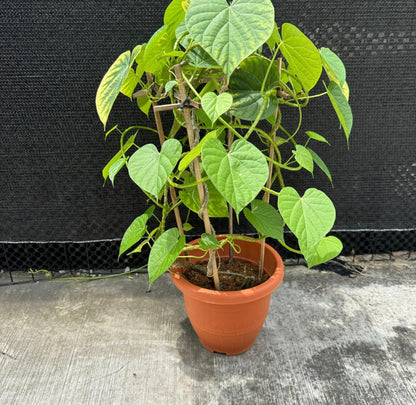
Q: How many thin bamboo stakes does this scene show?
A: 4